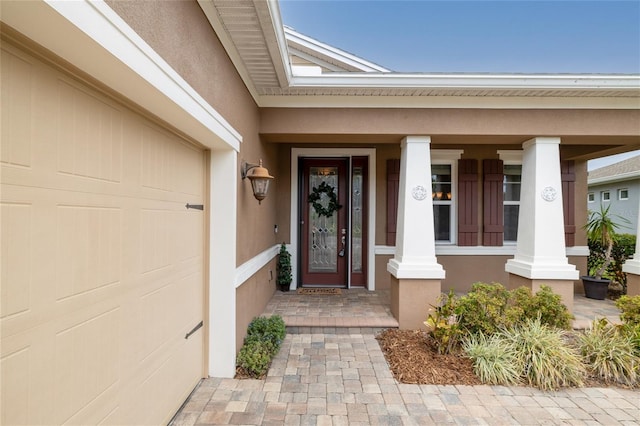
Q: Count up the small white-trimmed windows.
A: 3